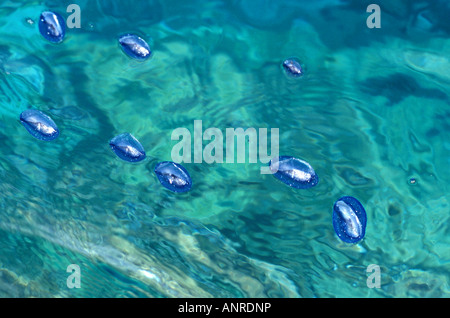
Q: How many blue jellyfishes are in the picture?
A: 8